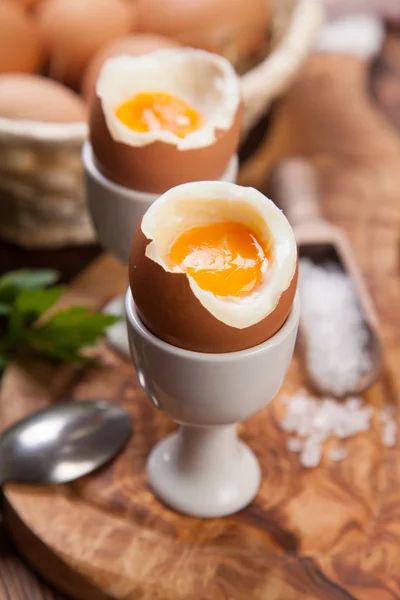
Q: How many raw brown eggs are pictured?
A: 5